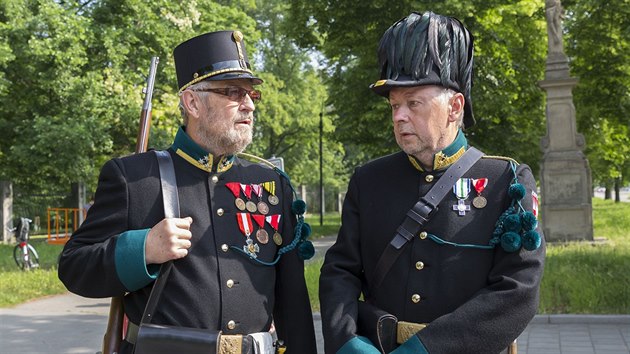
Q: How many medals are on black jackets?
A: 9